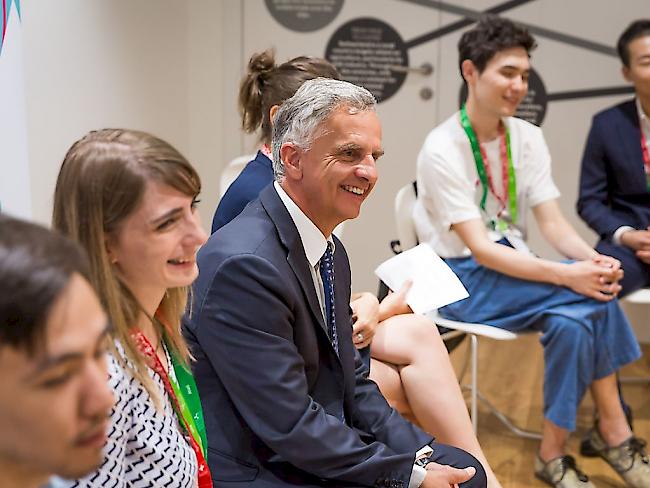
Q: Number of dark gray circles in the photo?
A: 3